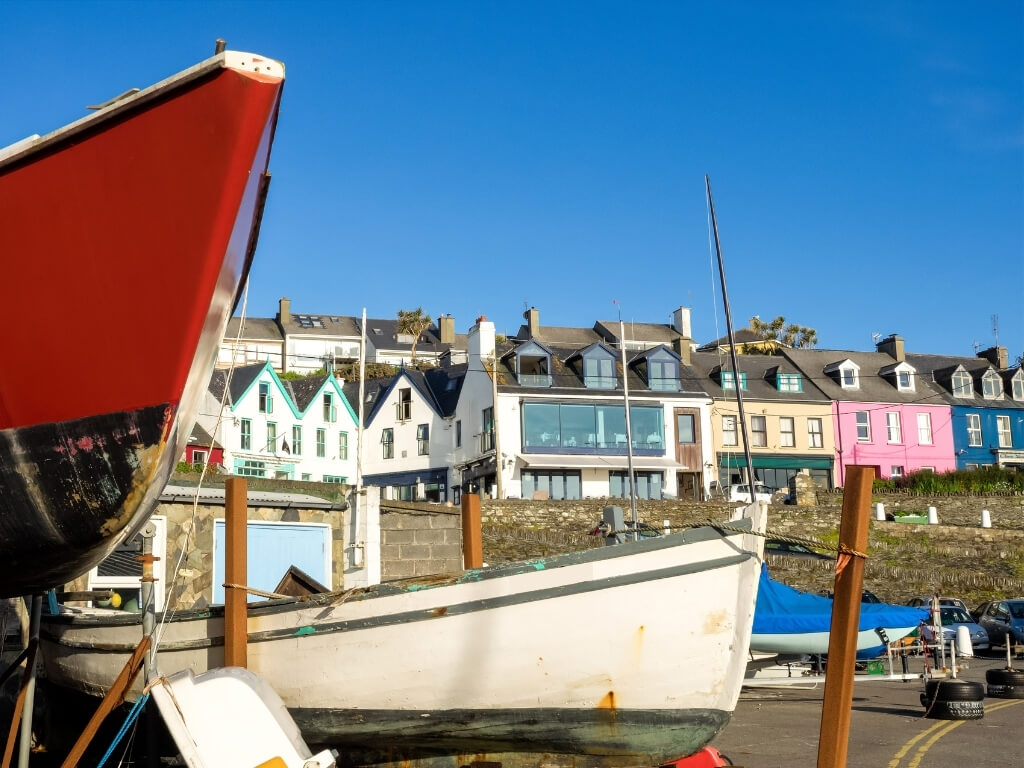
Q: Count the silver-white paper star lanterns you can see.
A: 0